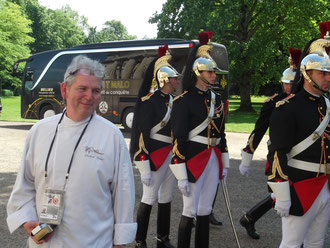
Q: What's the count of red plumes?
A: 4